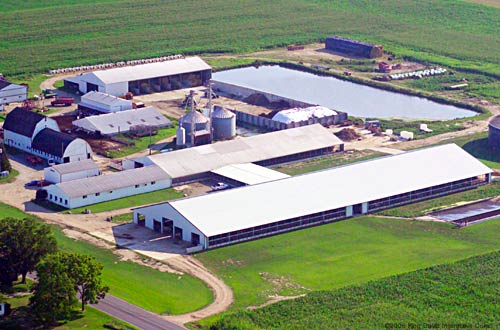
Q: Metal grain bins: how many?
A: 2